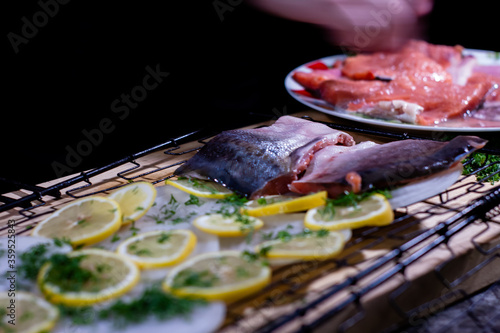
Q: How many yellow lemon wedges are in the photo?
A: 11